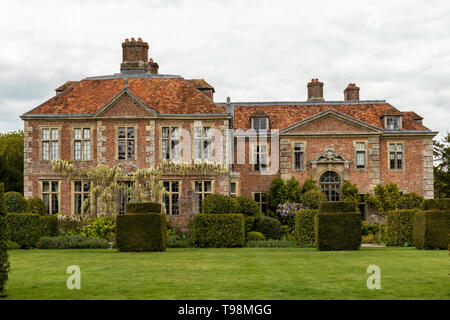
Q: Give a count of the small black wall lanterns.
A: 0